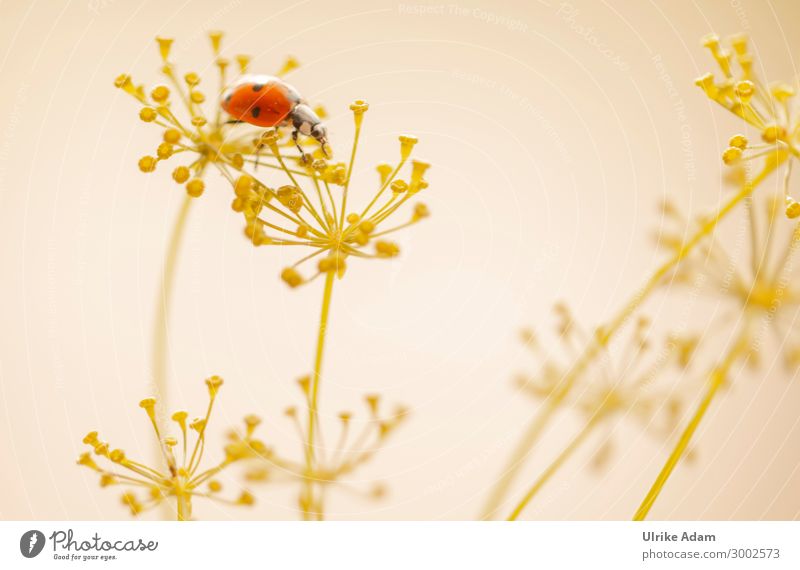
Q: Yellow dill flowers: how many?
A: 7